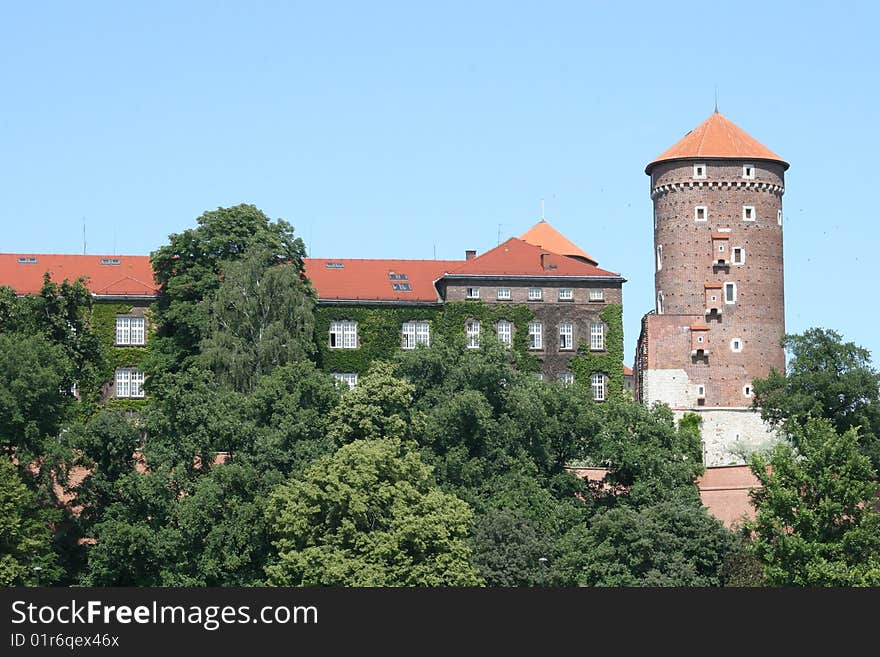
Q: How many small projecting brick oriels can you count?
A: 3